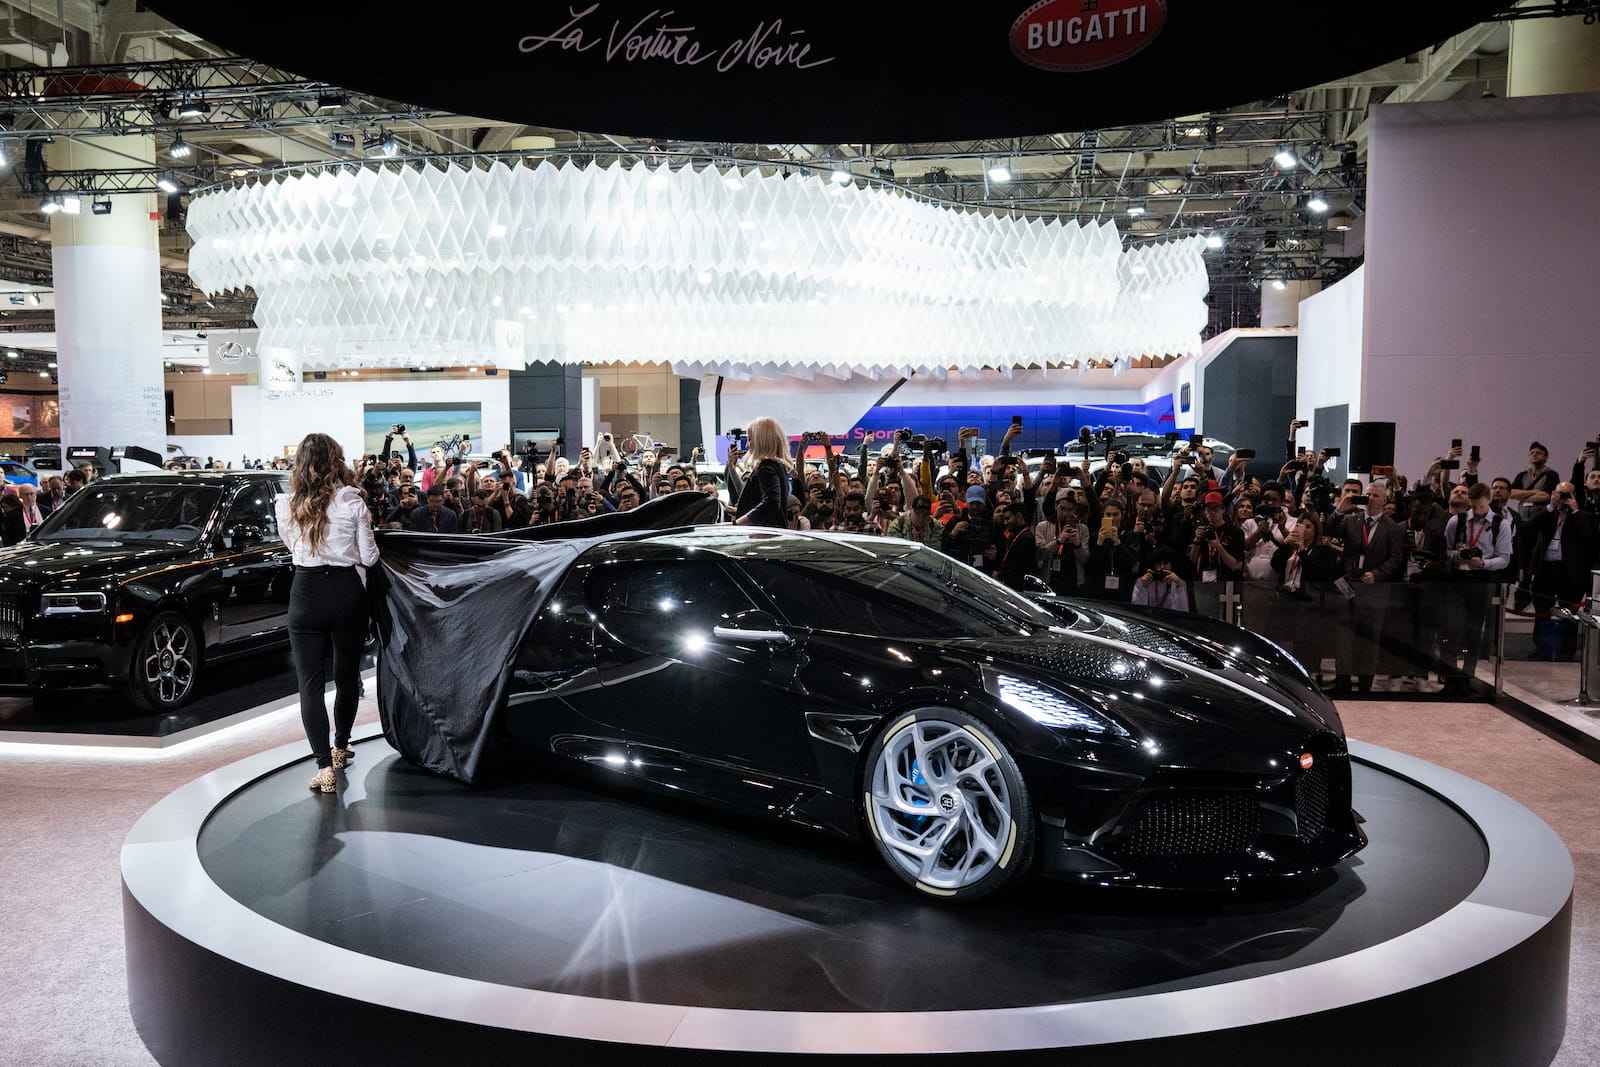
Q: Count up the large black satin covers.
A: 1